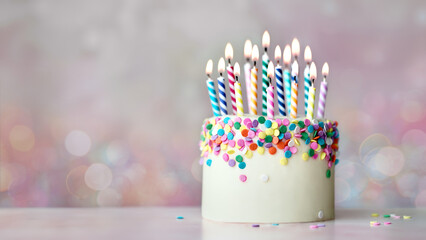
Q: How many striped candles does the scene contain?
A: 15